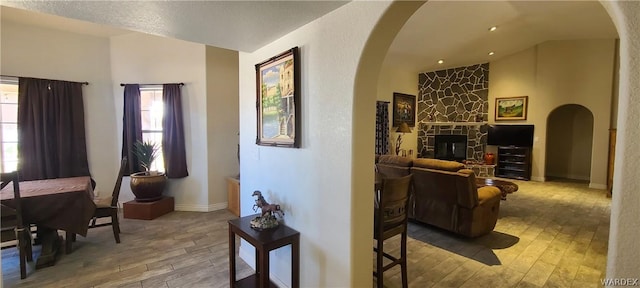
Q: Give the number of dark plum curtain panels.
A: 3